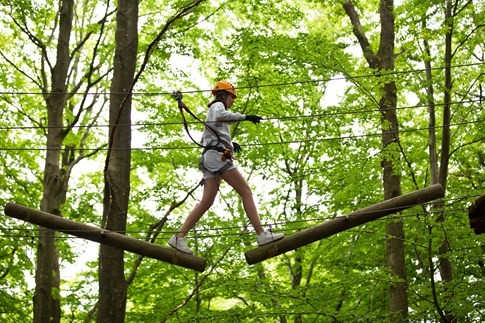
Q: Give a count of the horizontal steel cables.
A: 5